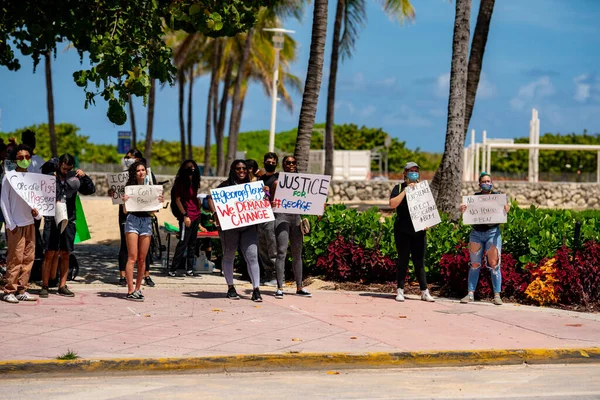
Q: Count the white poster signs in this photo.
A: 7